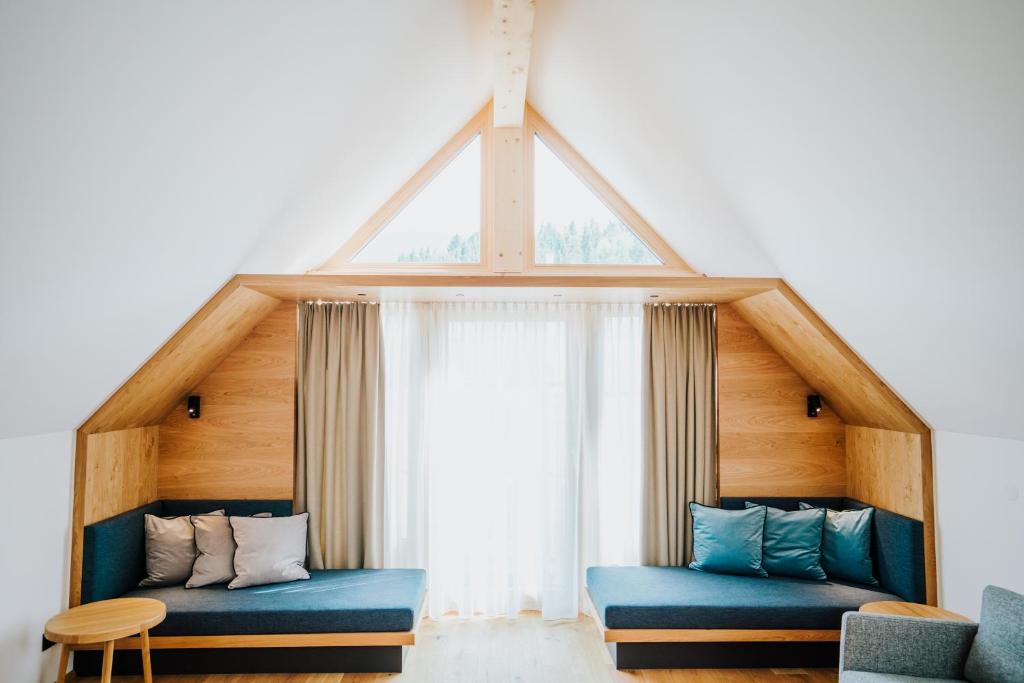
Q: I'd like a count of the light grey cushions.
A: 3